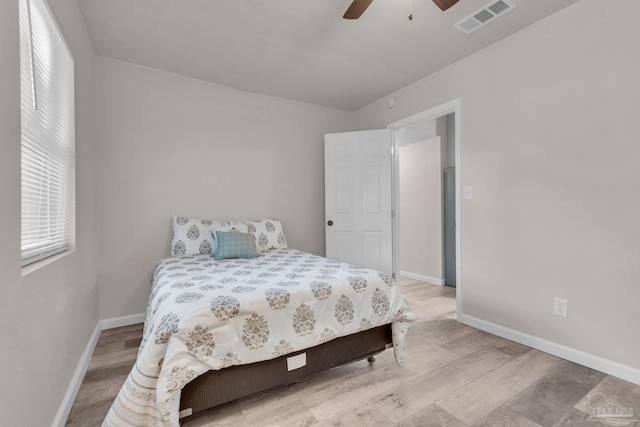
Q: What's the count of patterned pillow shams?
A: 2